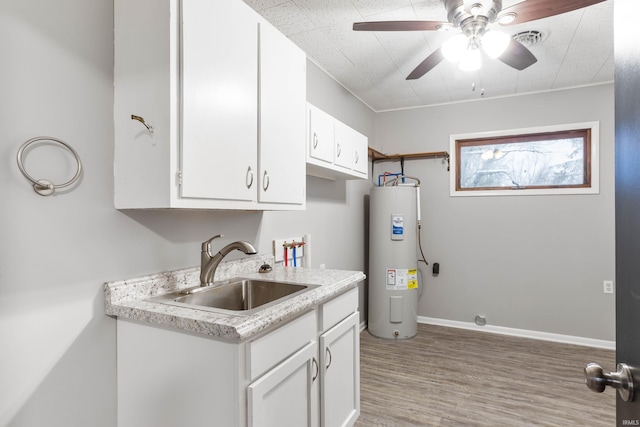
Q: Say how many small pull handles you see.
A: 7